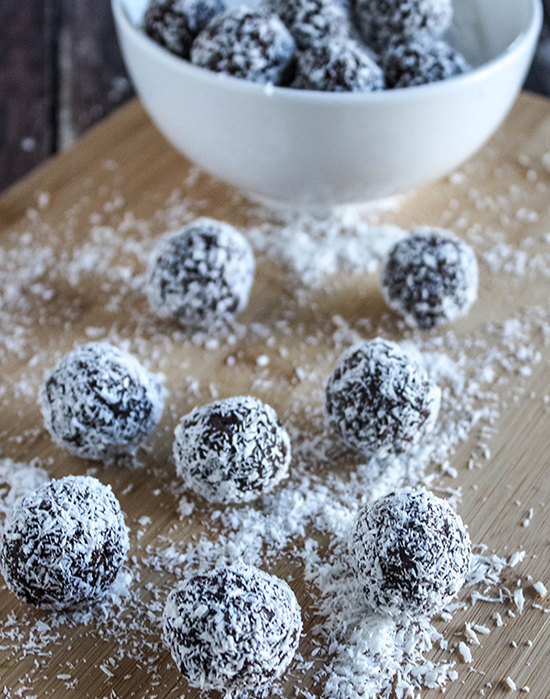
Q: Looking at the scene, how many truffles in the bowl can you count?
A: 6